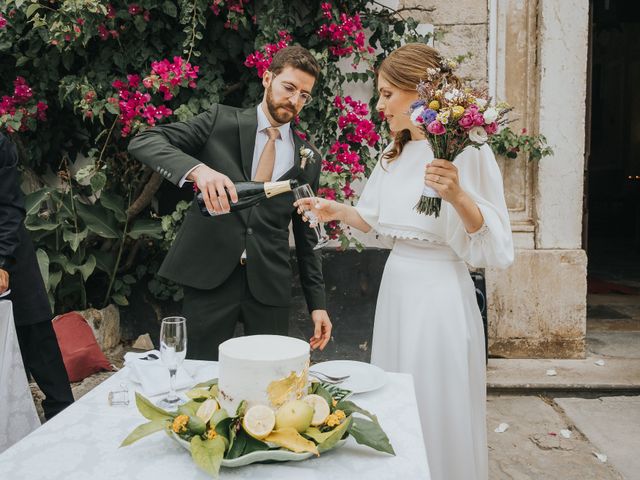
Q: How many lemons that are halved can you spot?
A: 3